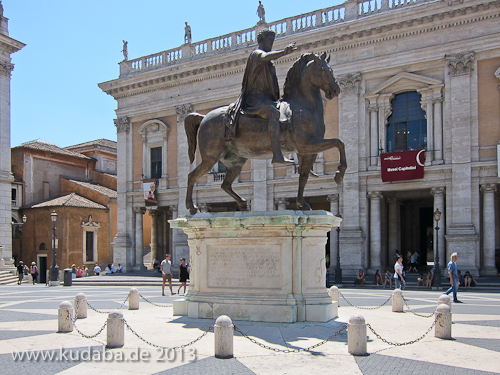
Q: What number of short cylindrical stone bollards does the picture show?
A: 10